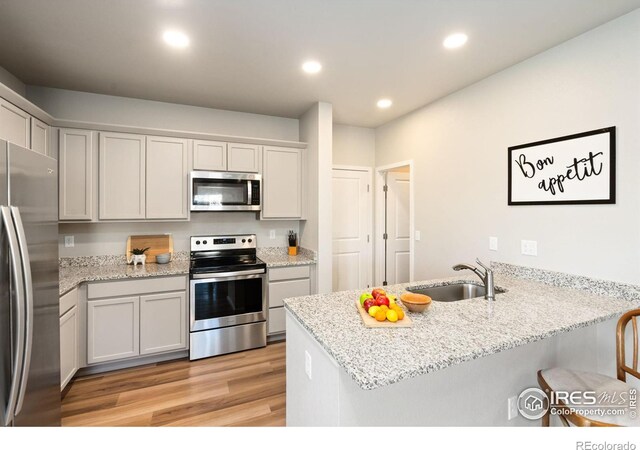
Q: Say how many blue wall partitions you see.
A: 0